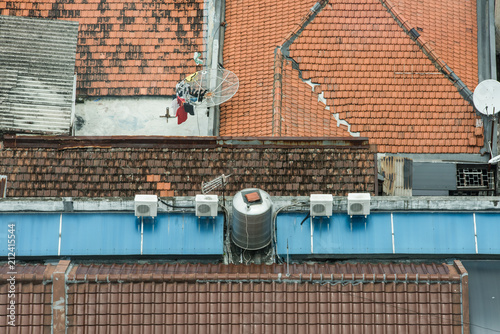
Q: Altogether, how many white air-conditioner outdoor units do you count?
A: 4